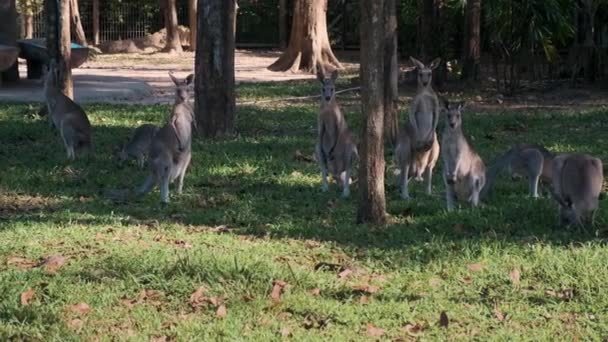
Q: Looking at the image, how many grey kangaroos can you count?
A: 8